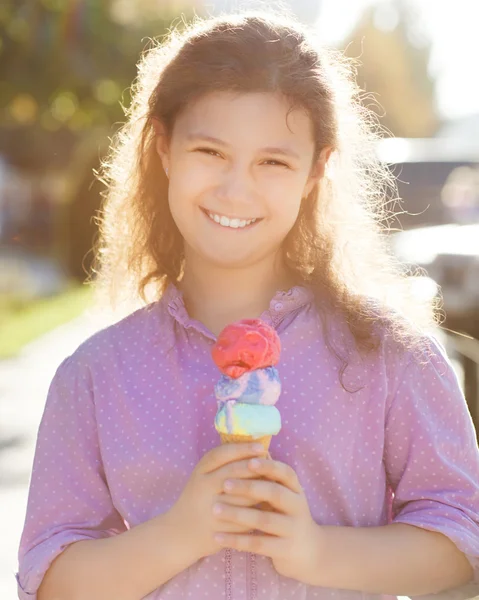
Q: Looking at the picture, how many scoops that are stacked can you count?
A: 3